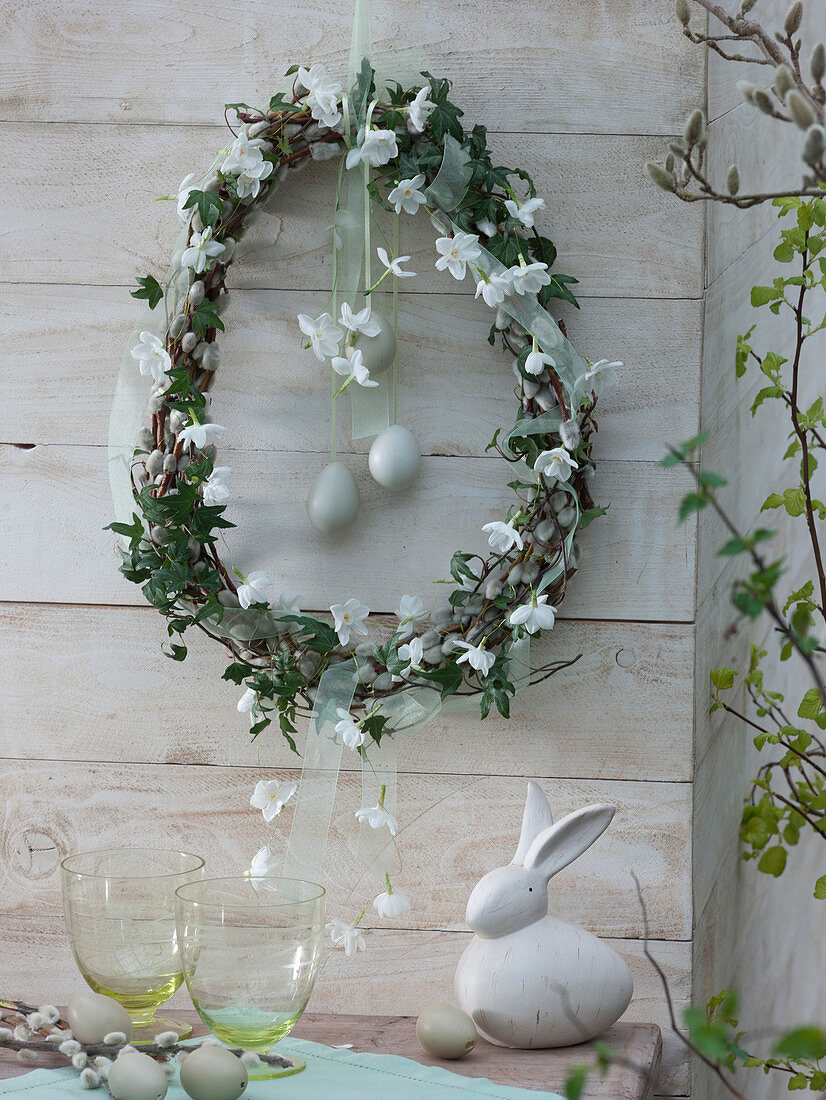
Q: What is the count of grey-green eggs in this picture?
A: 7